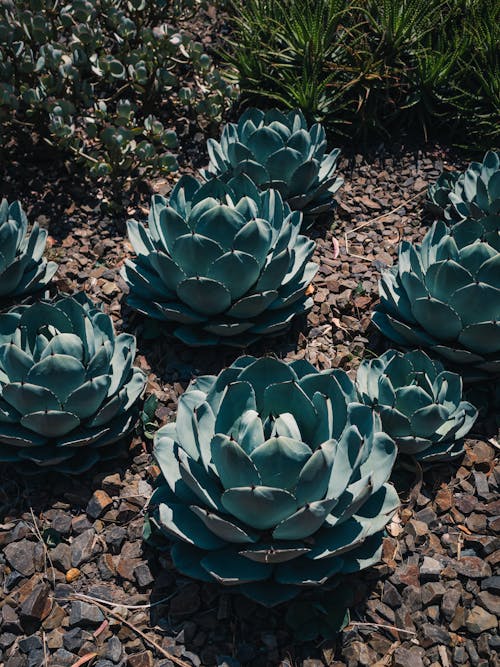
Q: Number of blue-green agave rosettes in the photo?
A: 8